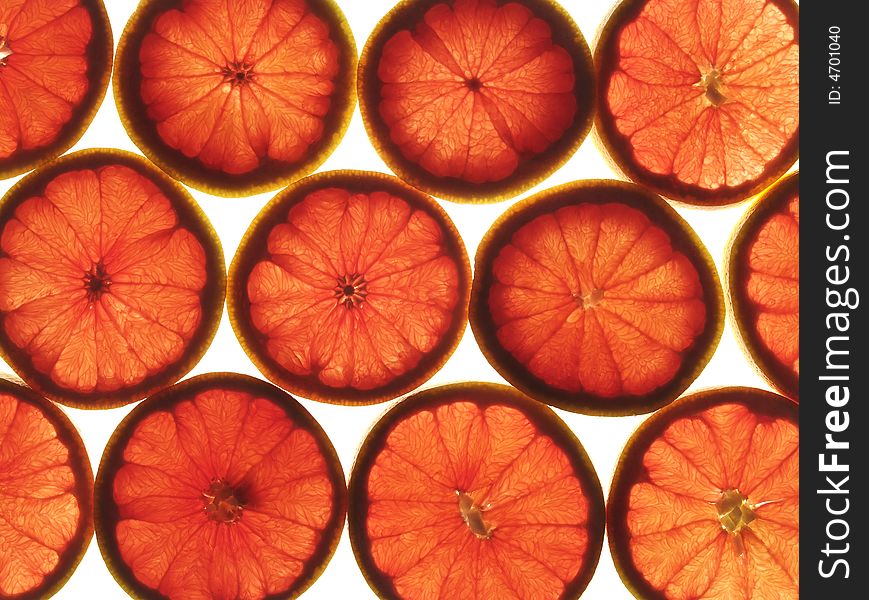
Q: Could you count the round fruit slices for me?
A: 12